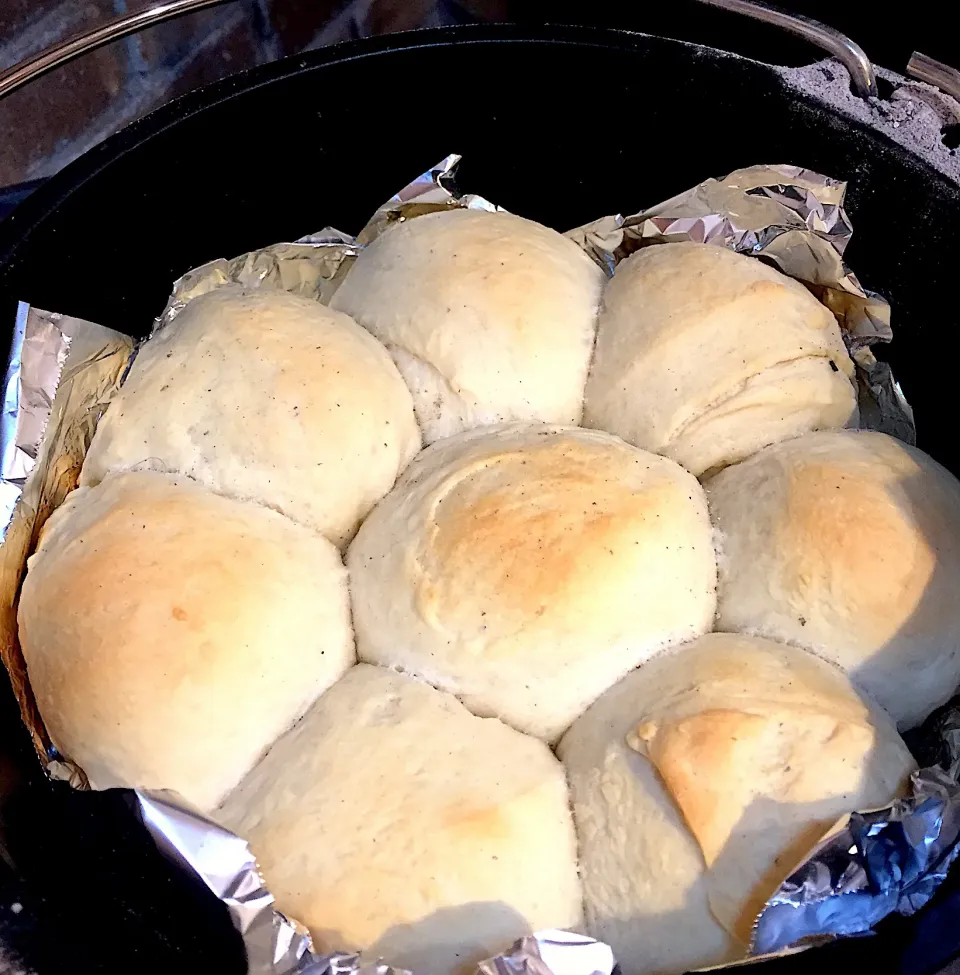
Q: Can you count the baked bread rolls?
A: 8